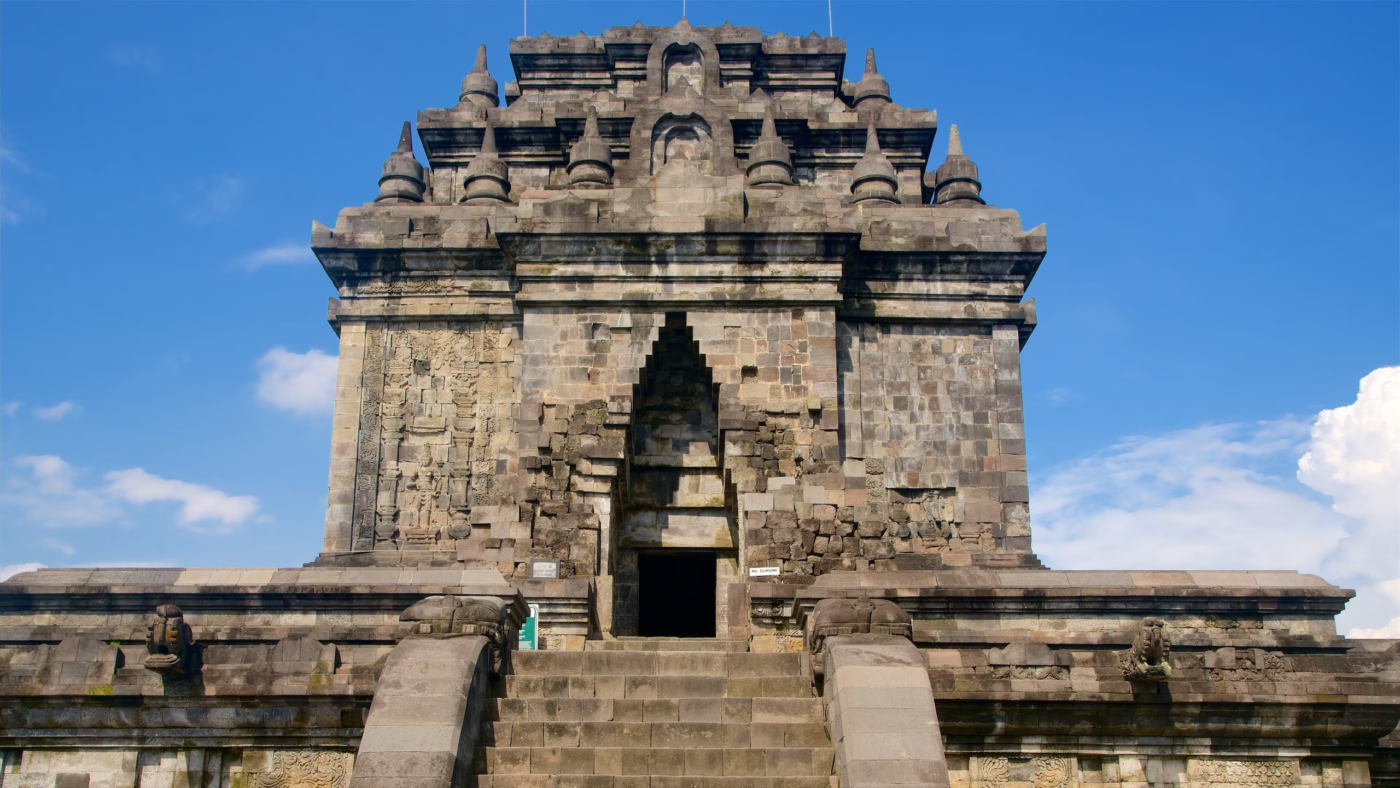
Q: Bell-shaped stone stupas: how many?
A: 8